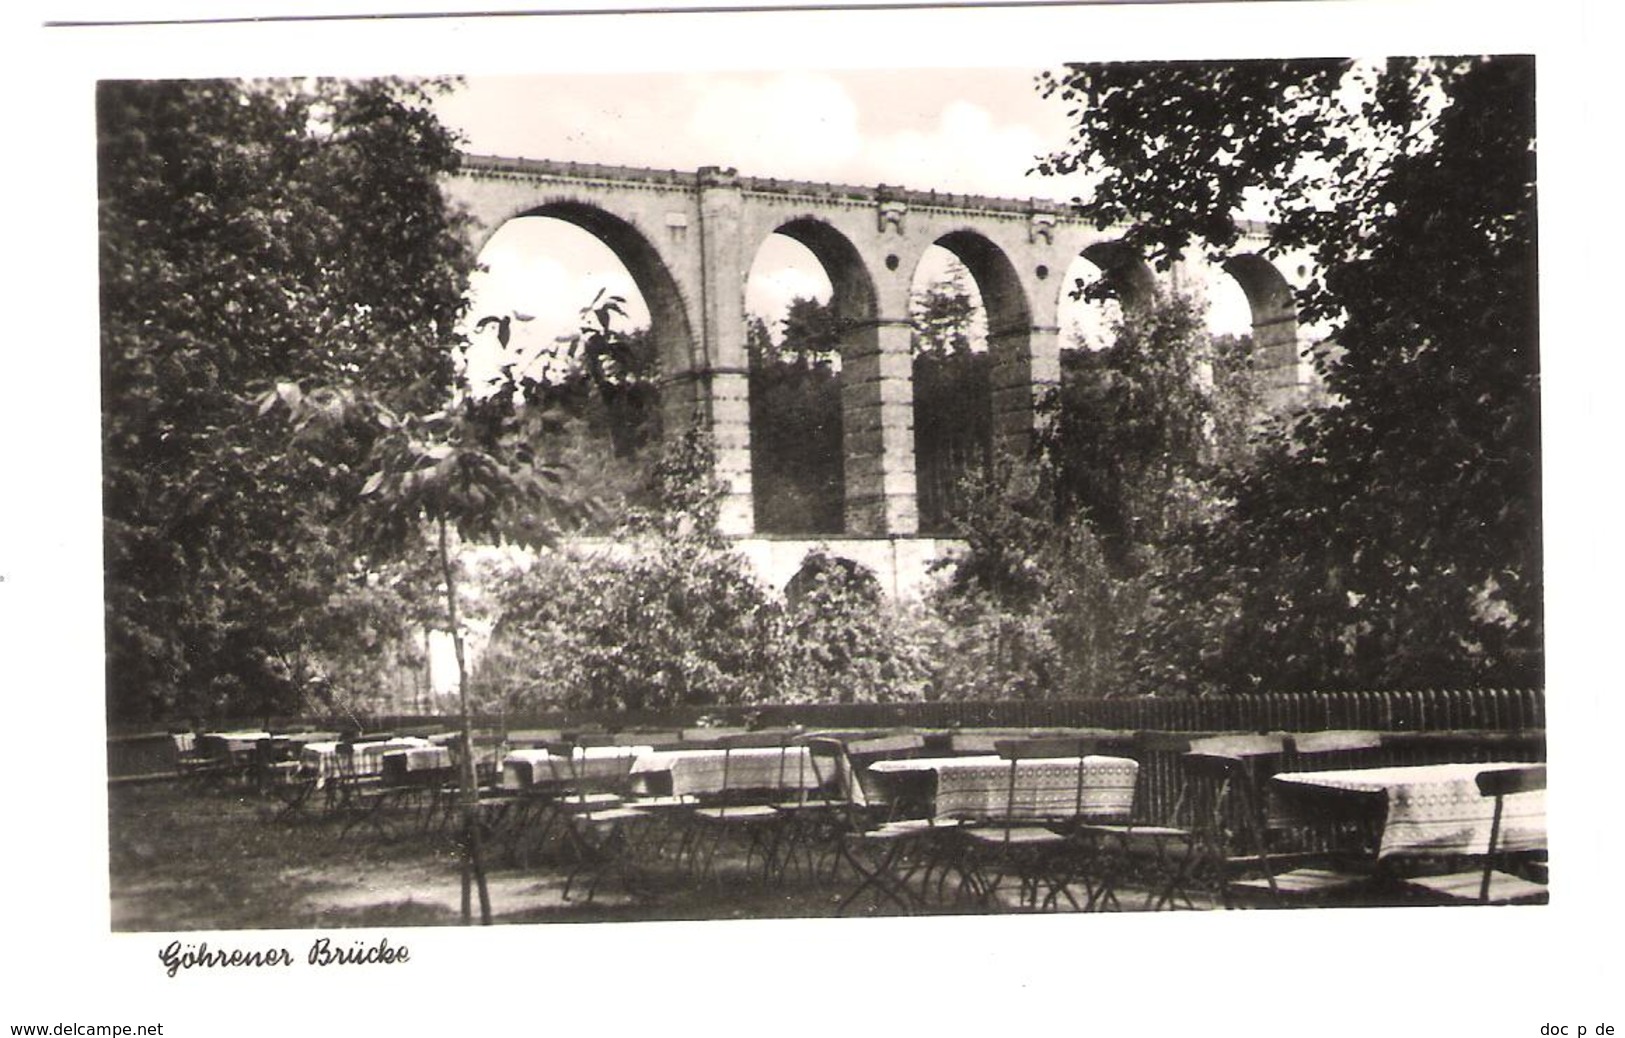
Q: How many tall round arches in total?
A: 5